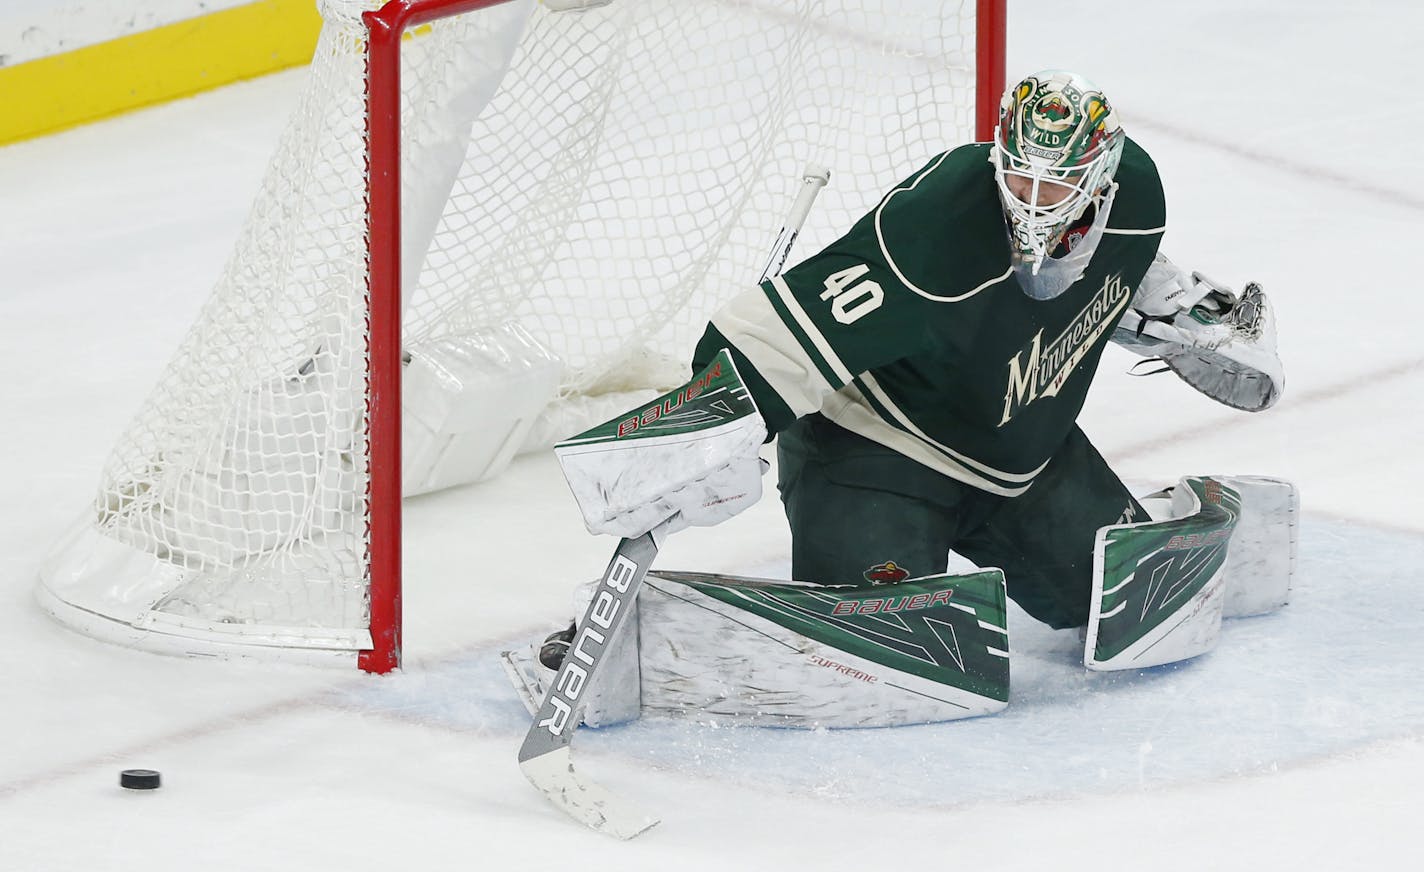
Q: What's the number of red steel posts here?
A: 2